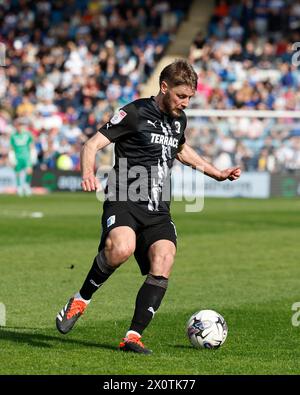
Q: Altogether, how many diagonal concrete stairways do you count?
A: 1